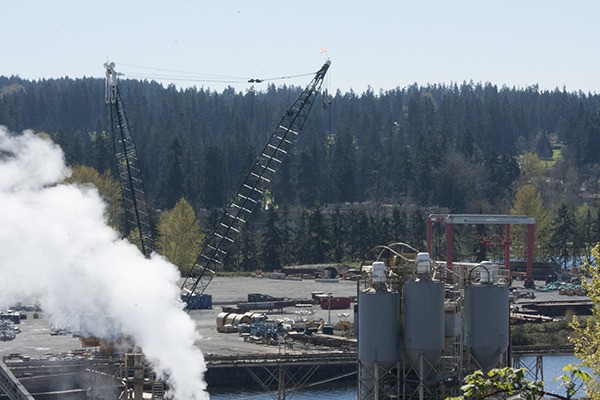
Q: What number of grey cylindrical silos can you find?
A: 3